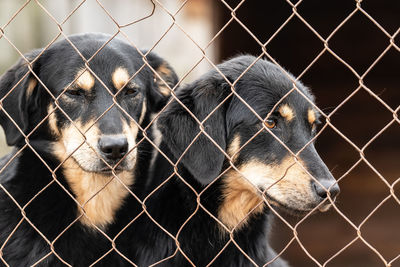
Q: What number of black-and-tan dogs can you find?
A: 2